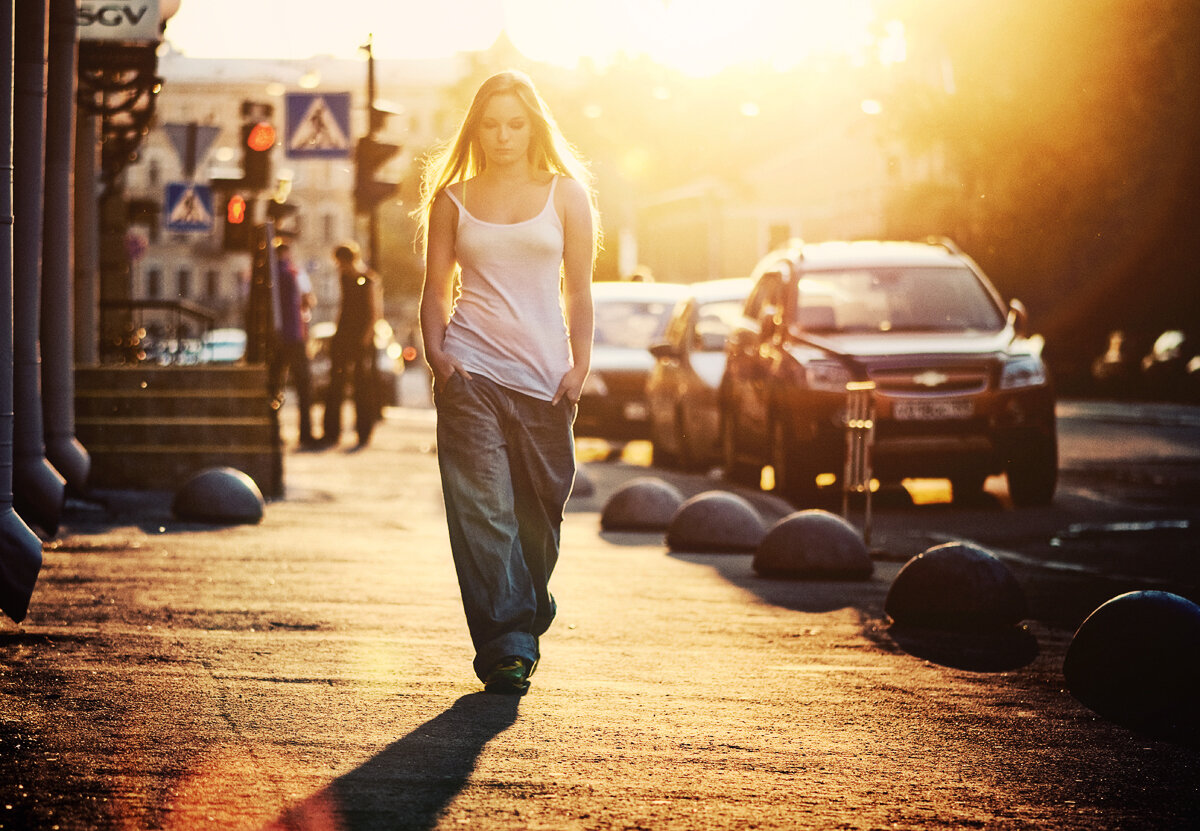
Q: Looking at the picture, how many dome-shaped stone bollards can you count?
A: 7